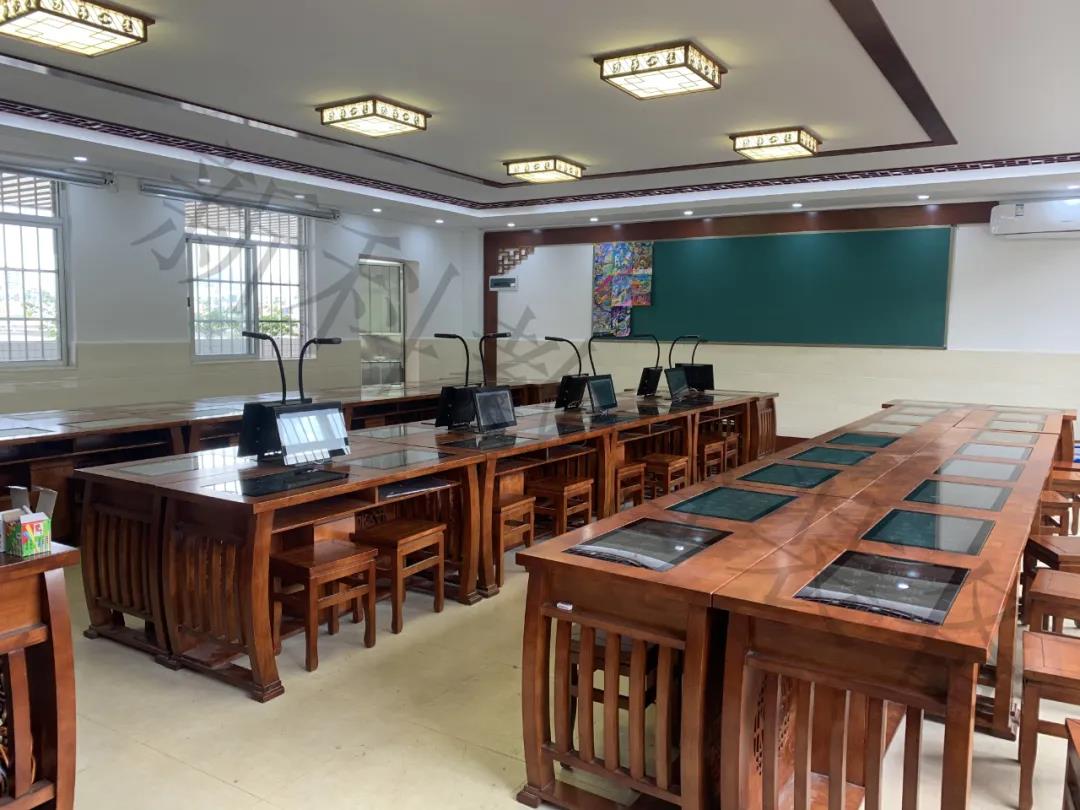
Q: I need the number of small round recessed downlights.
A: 11